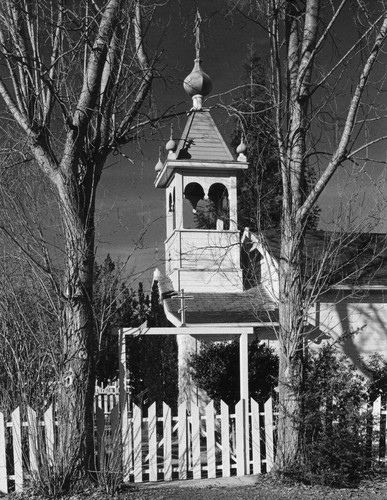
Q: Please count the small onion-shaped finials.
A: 3